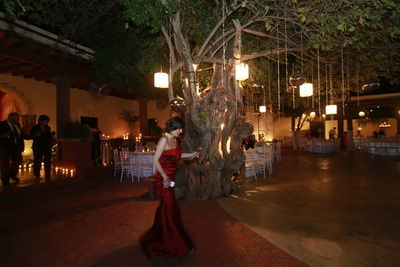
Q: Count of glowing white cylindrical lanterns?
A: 5